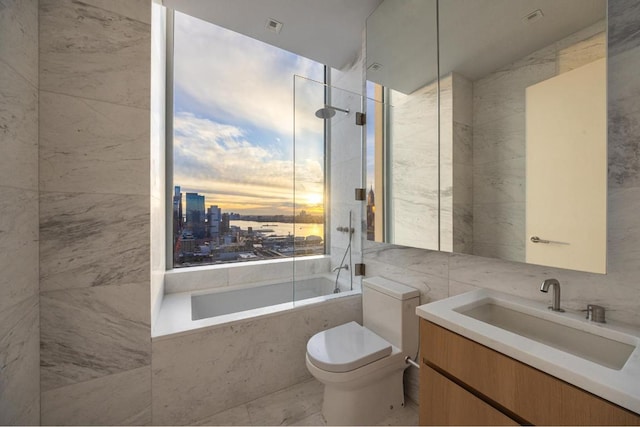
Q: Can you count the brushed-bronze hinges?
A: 3